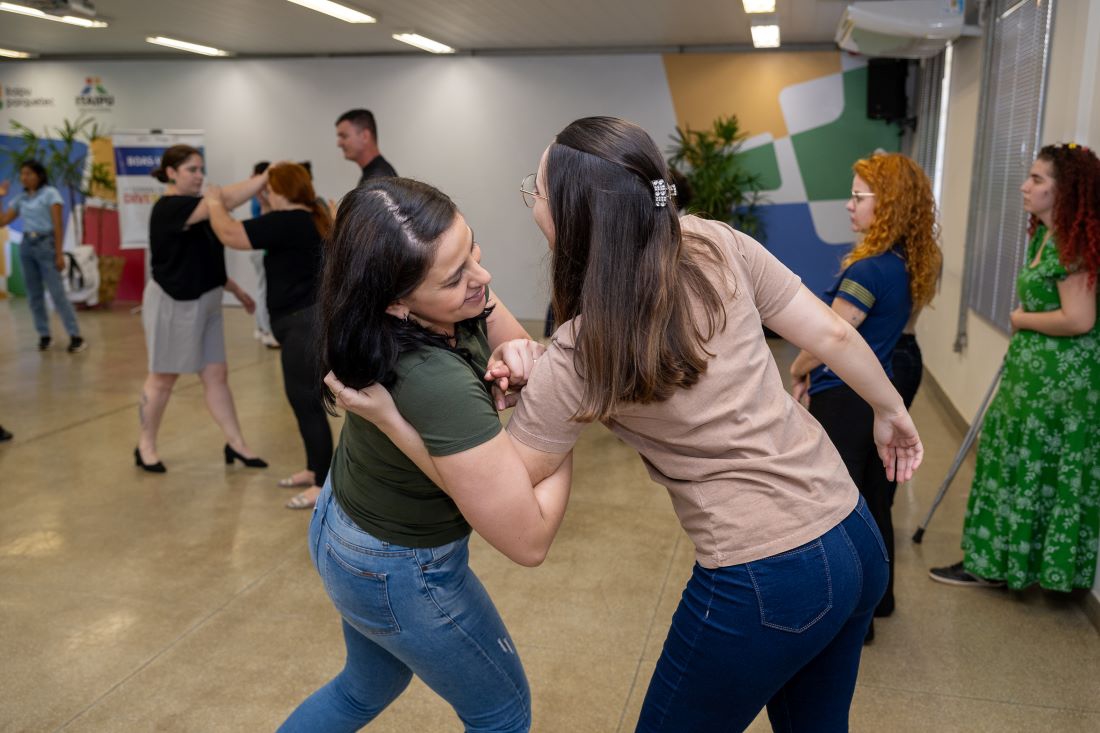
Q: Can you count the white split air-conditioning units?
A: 1